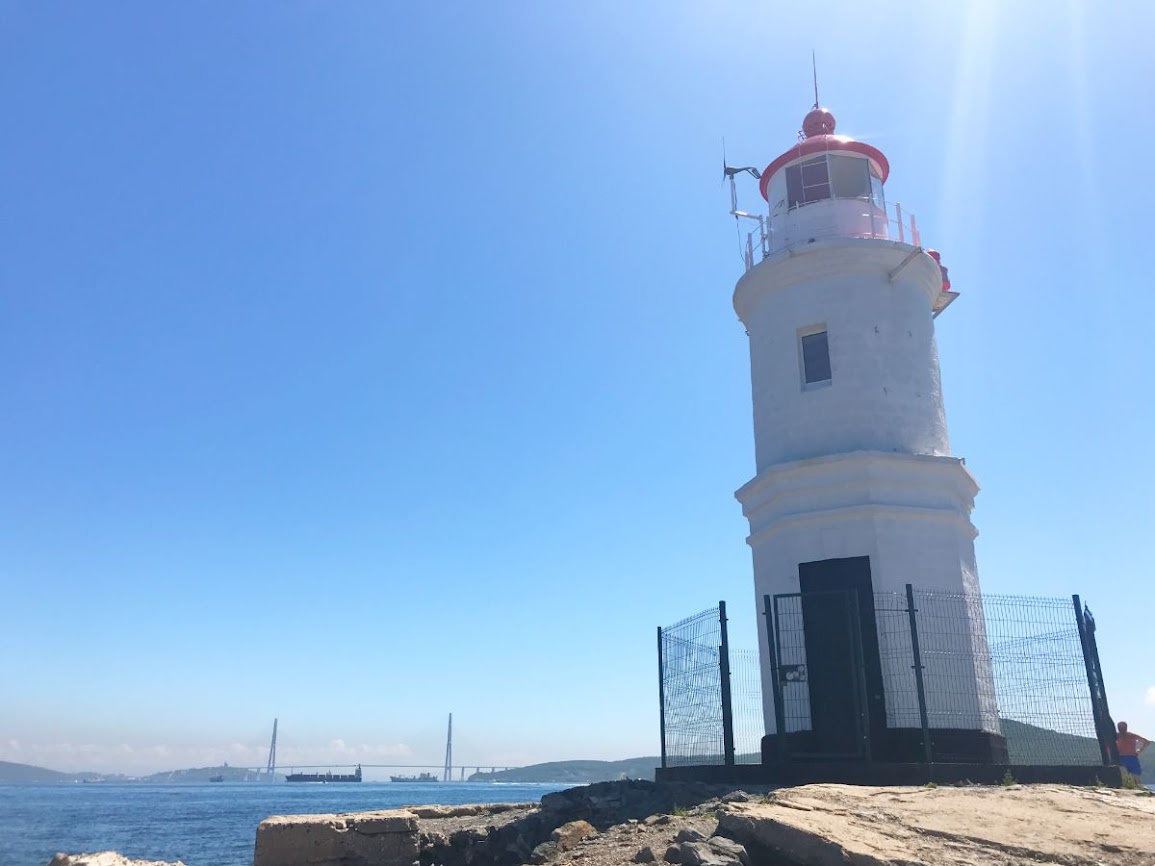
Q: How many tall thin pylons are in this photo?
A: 2